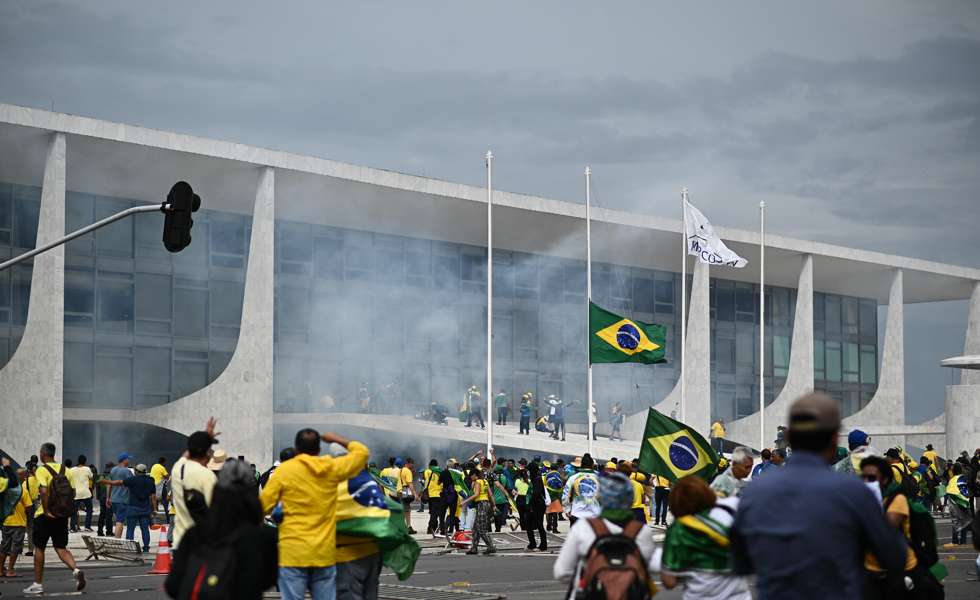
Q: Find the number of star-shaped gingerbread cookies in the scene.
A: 0